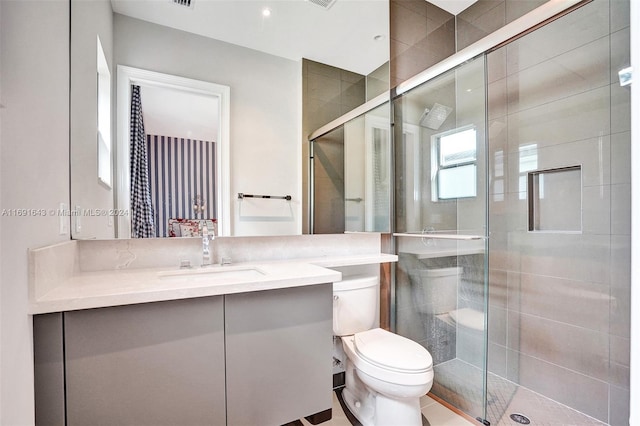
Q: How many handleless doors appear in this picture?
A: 2